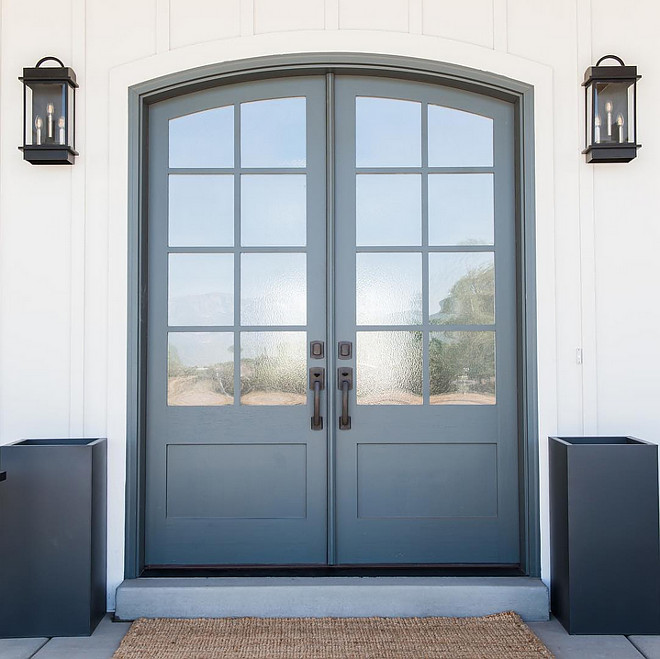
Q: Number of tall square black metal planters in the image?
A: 2